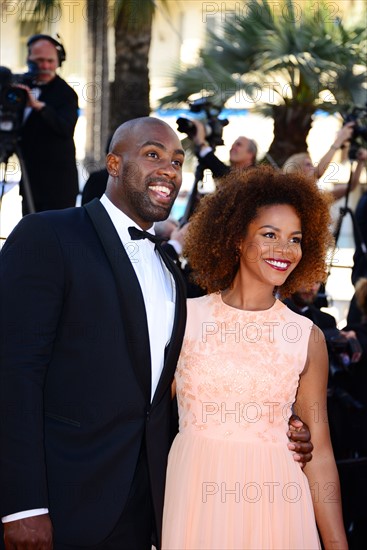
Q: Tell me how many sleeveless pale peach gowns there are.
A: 1